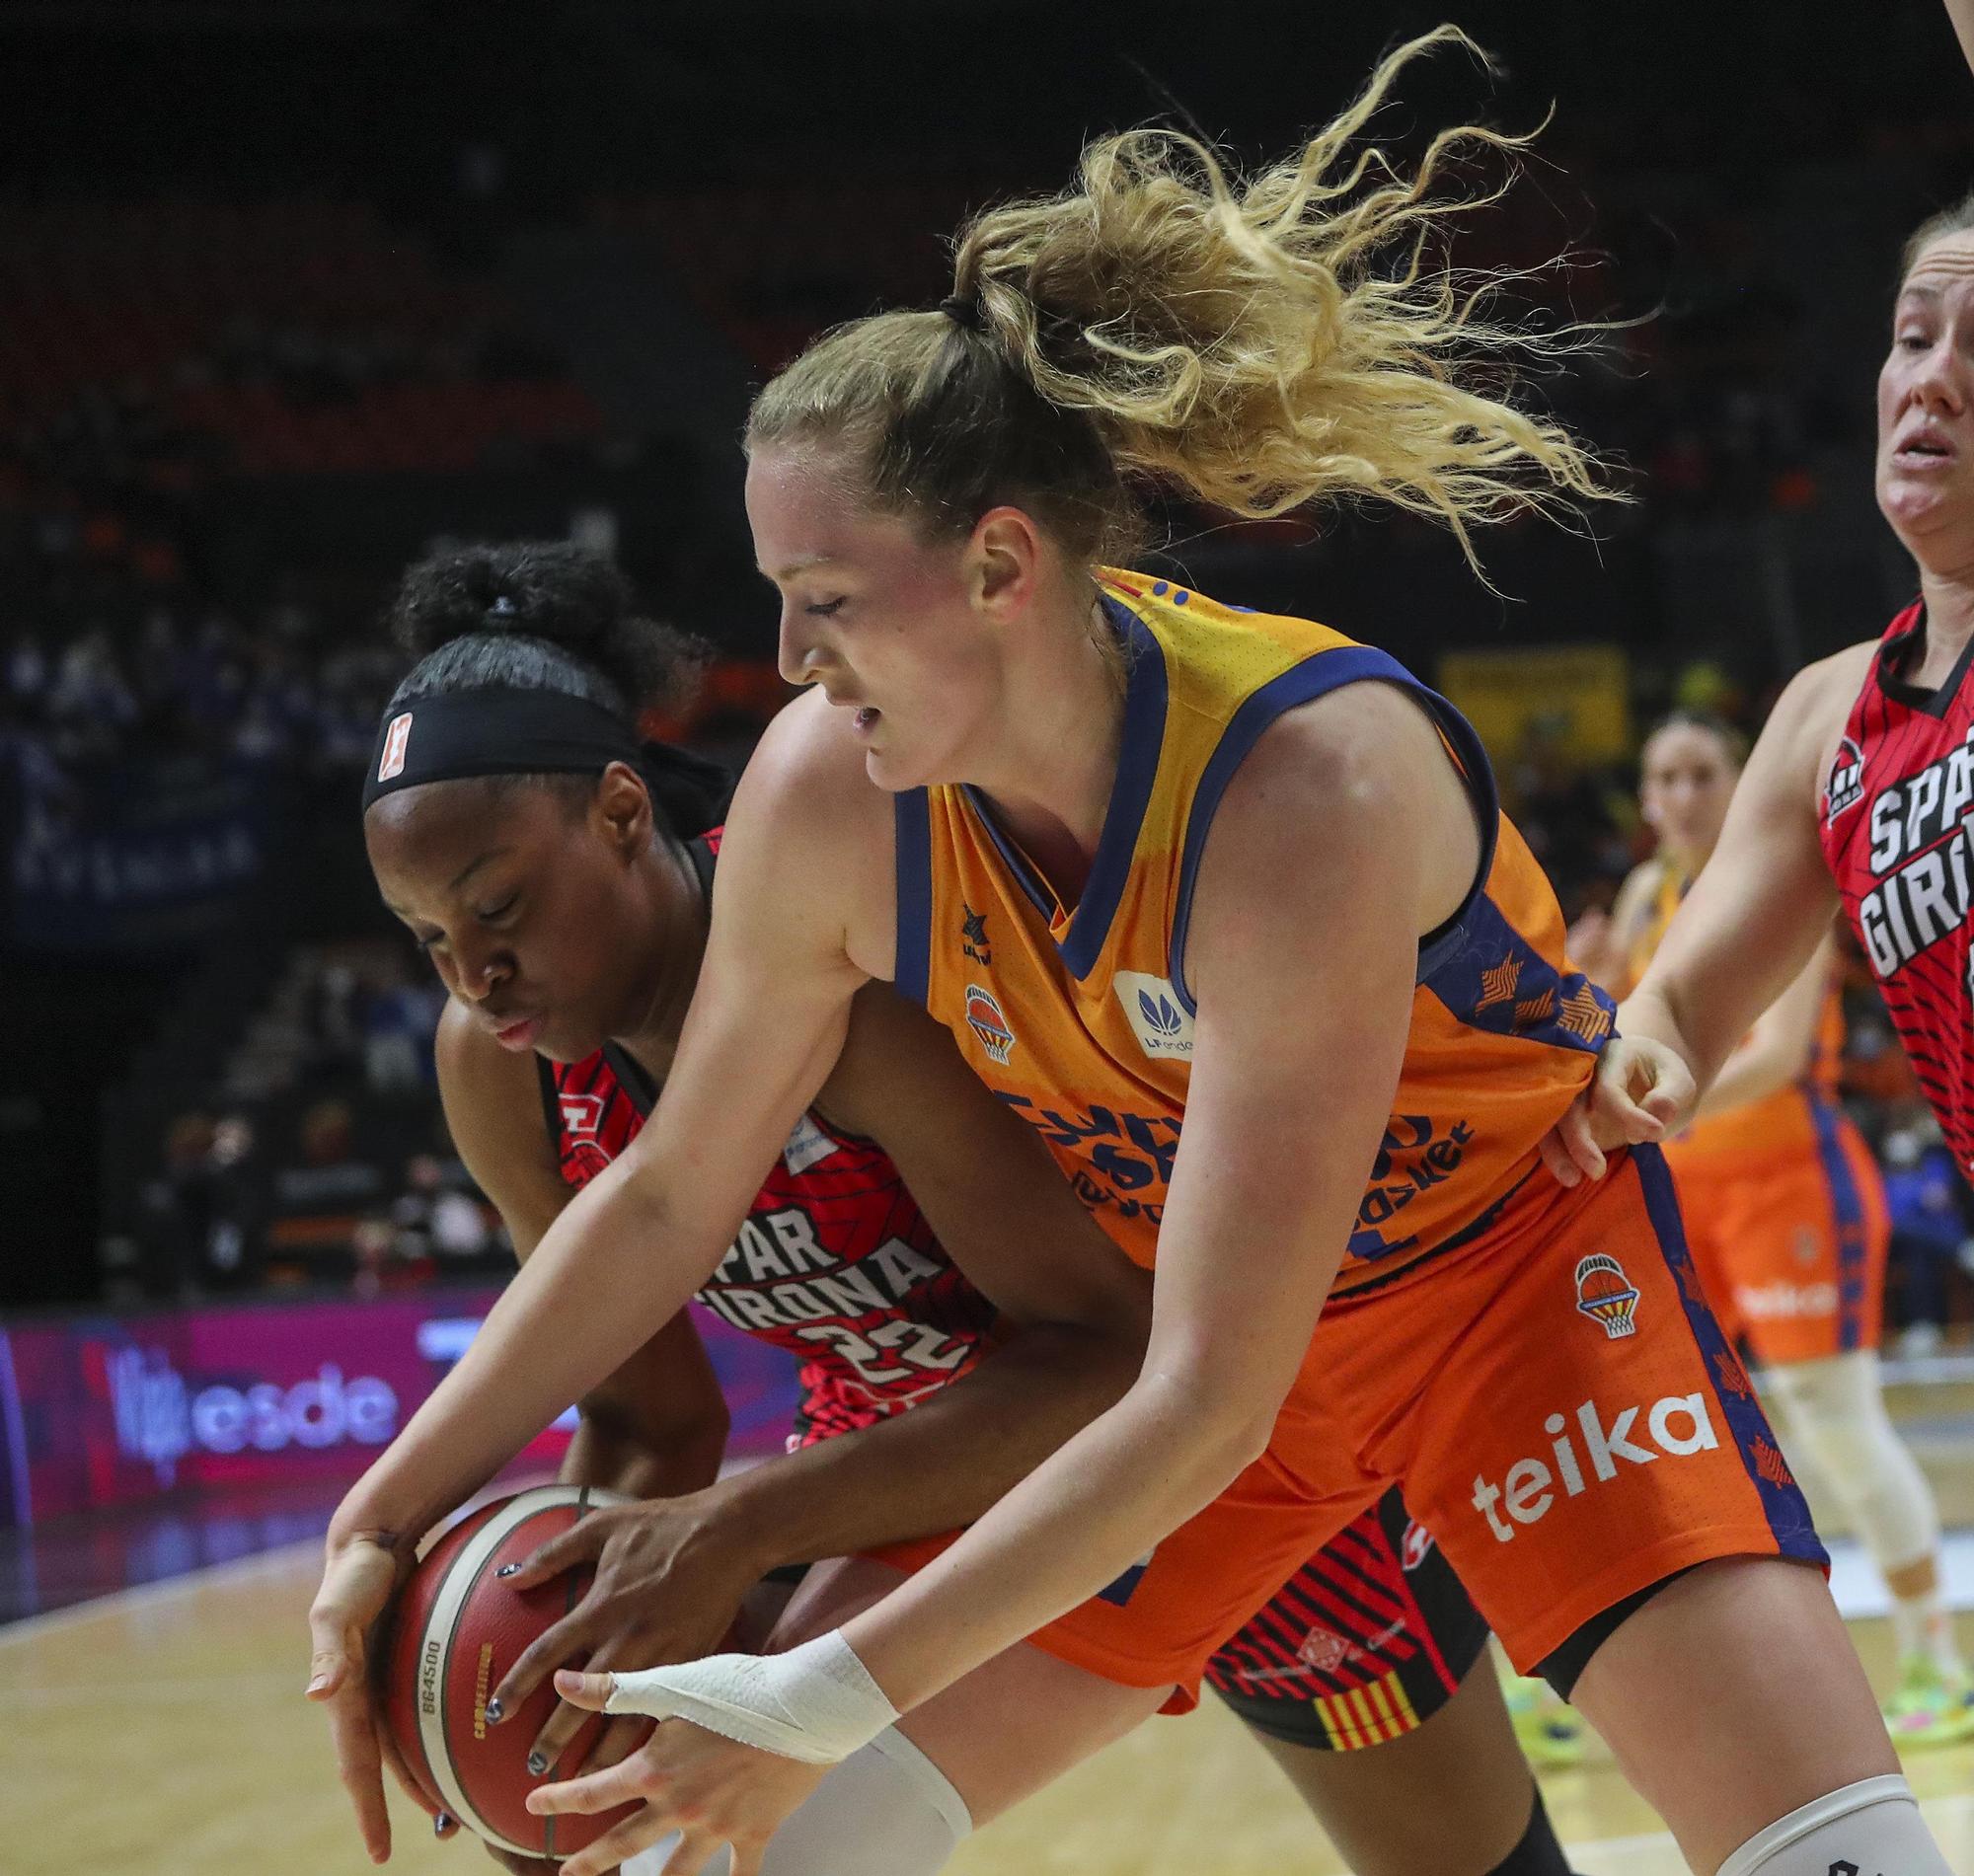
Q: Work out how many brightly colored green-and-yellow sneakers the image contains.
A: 2